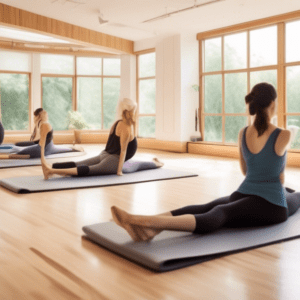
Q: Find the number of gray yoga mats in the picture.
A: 3